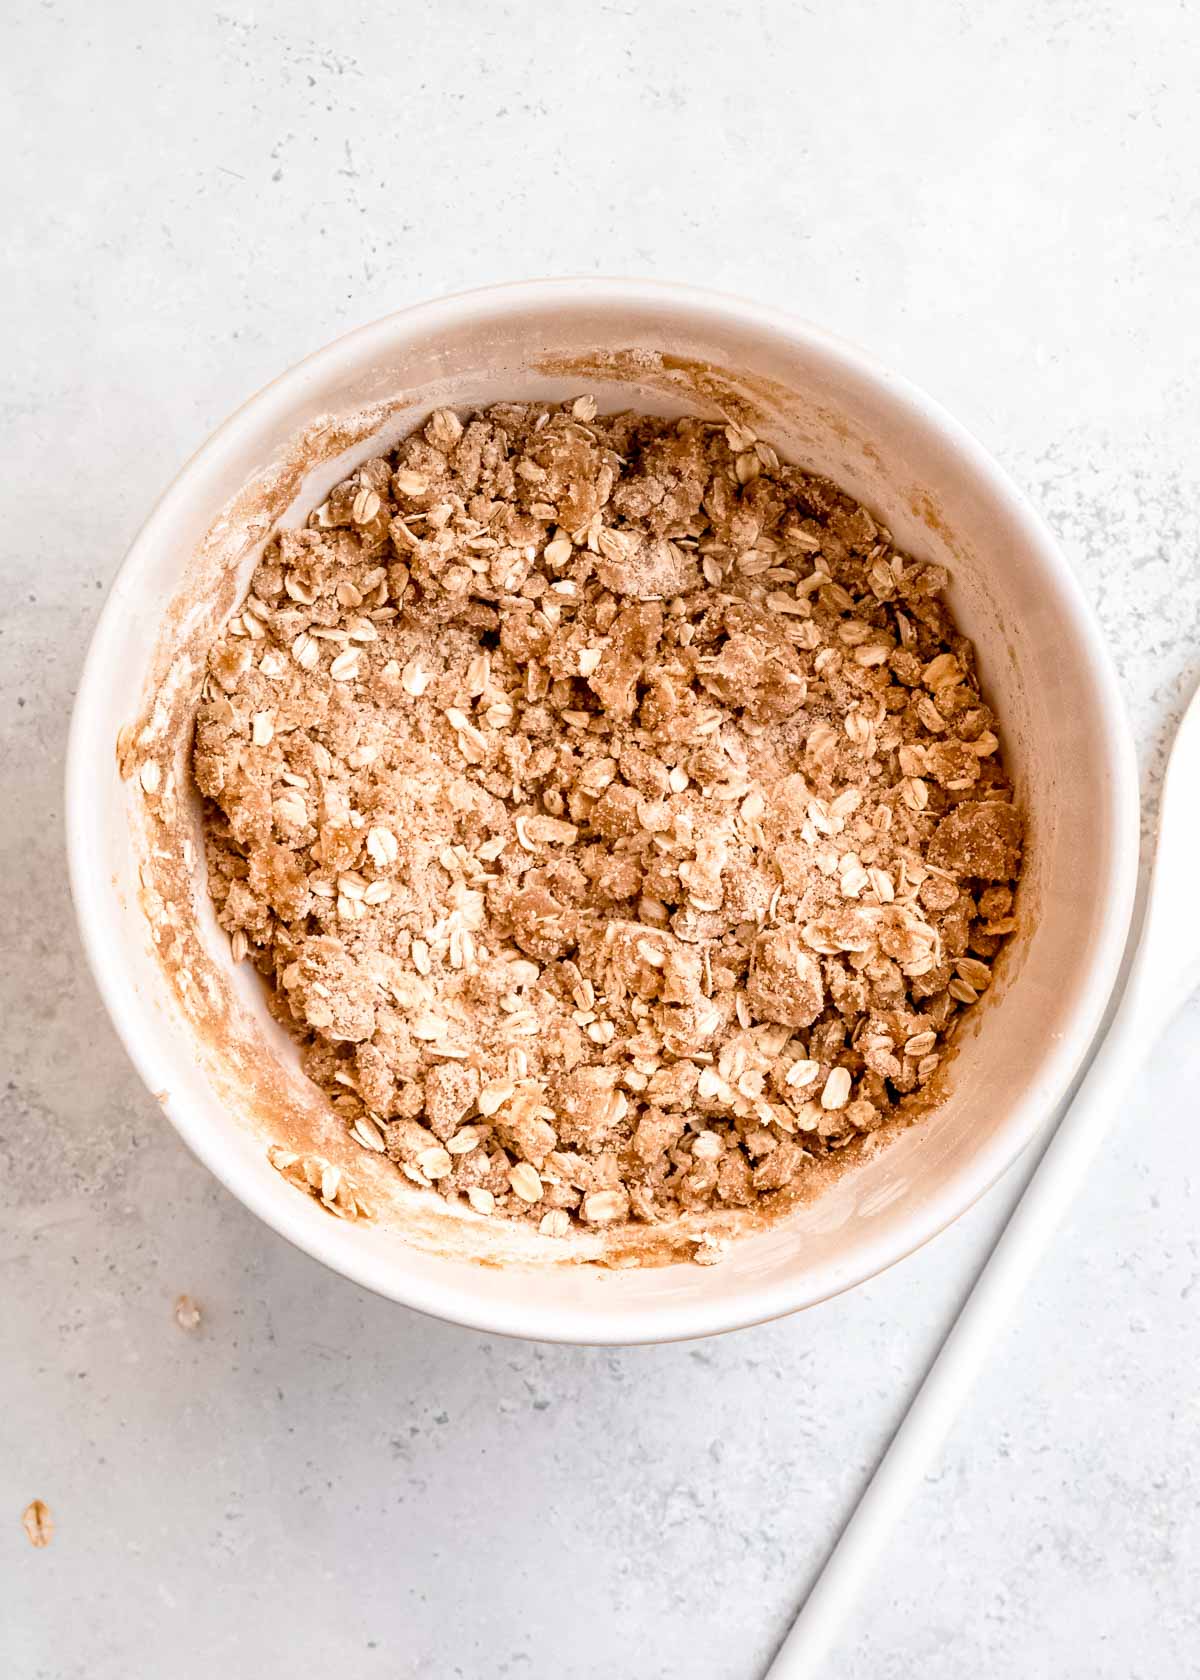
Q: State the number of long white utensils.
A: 1